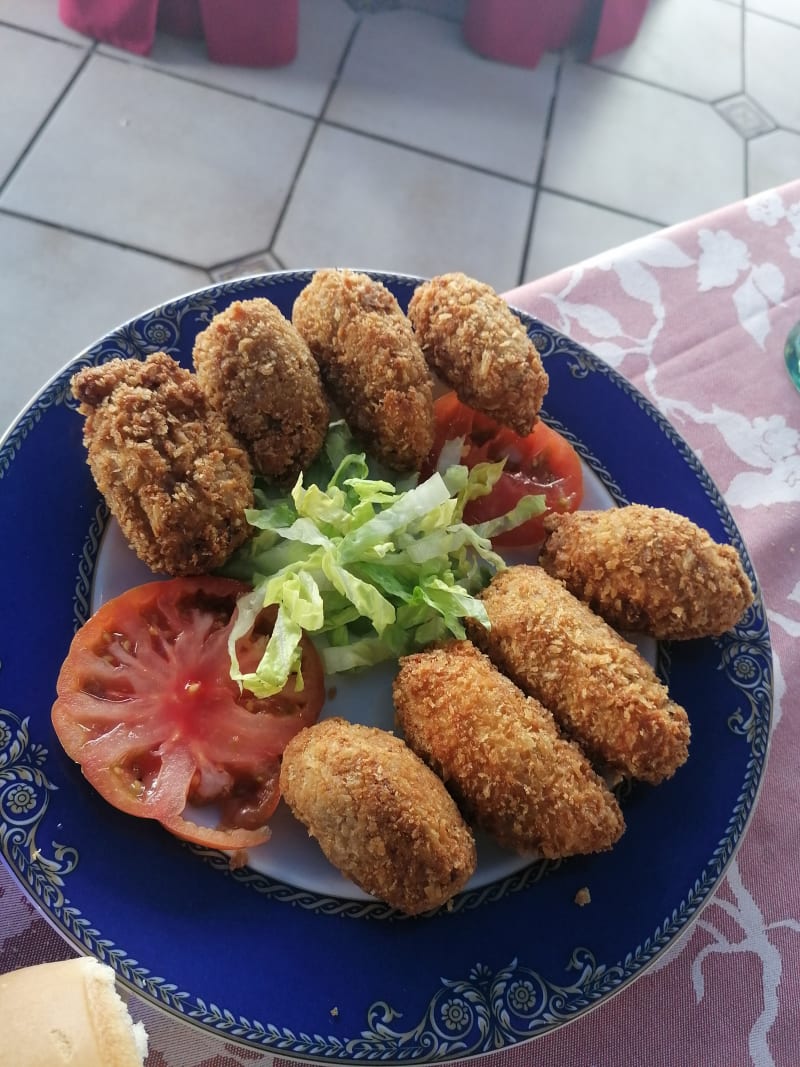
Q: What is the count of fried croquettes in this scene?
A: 8